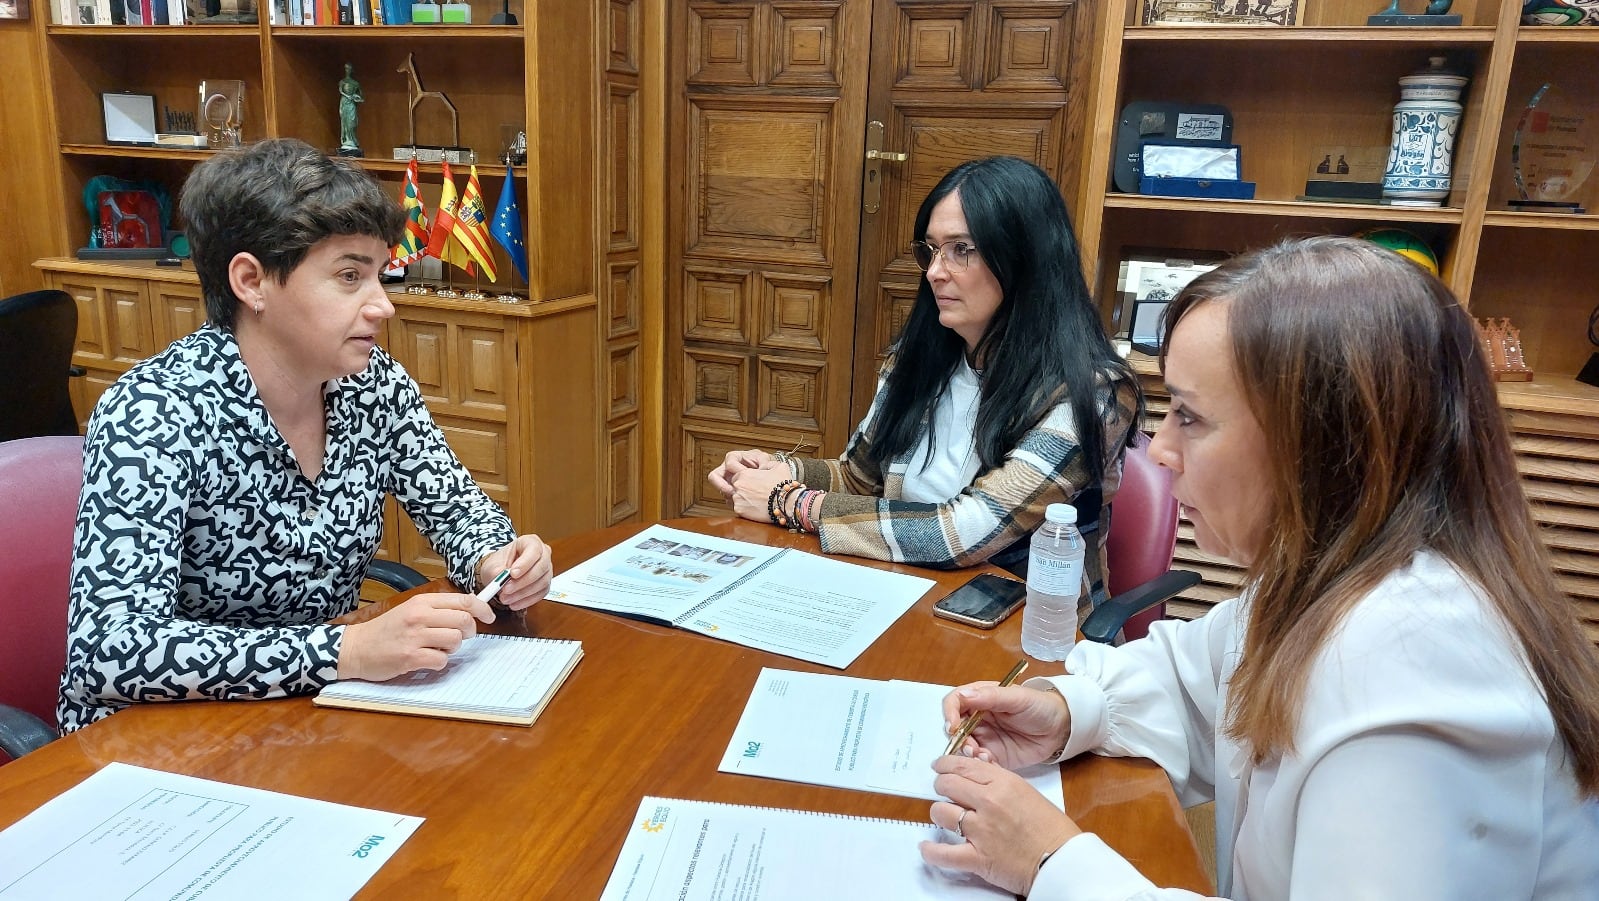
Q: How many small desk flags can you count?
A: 4